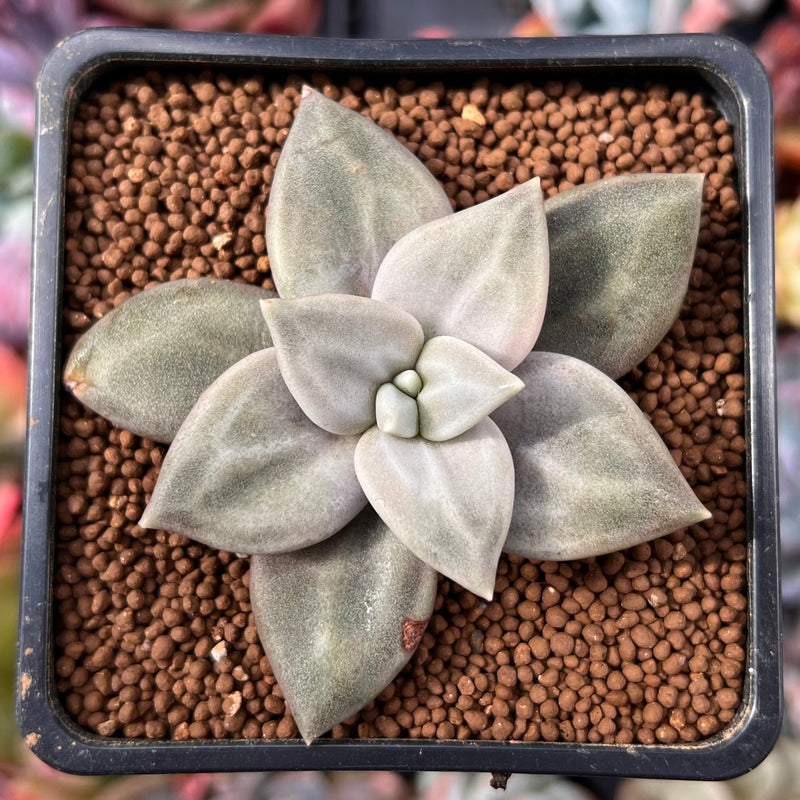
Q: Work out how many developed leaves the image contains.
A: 10